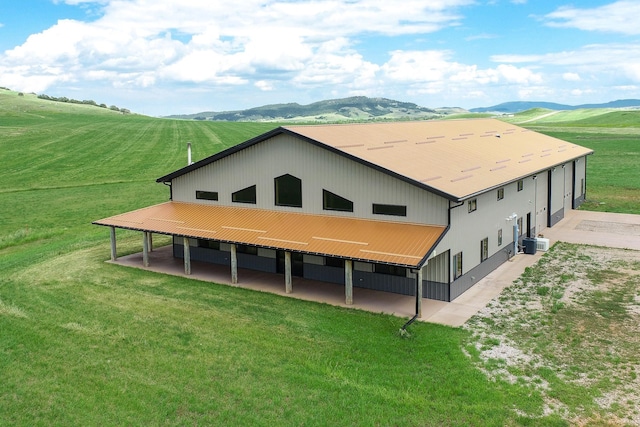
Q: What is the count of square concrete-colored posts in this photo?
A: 8